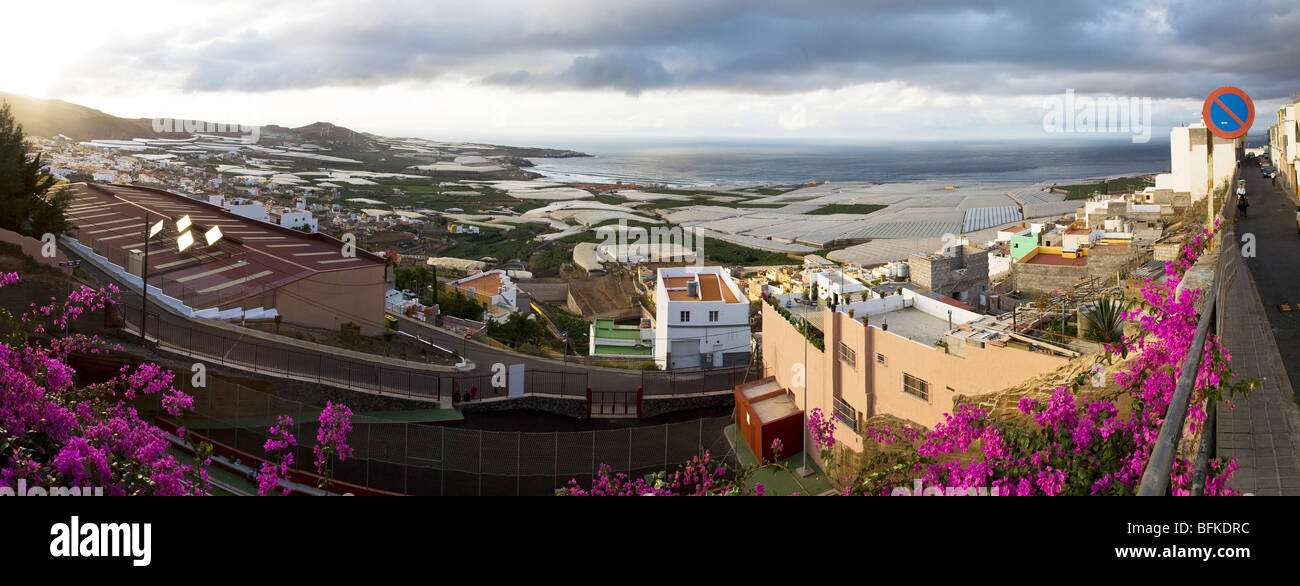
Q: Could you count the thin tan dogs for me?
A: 0